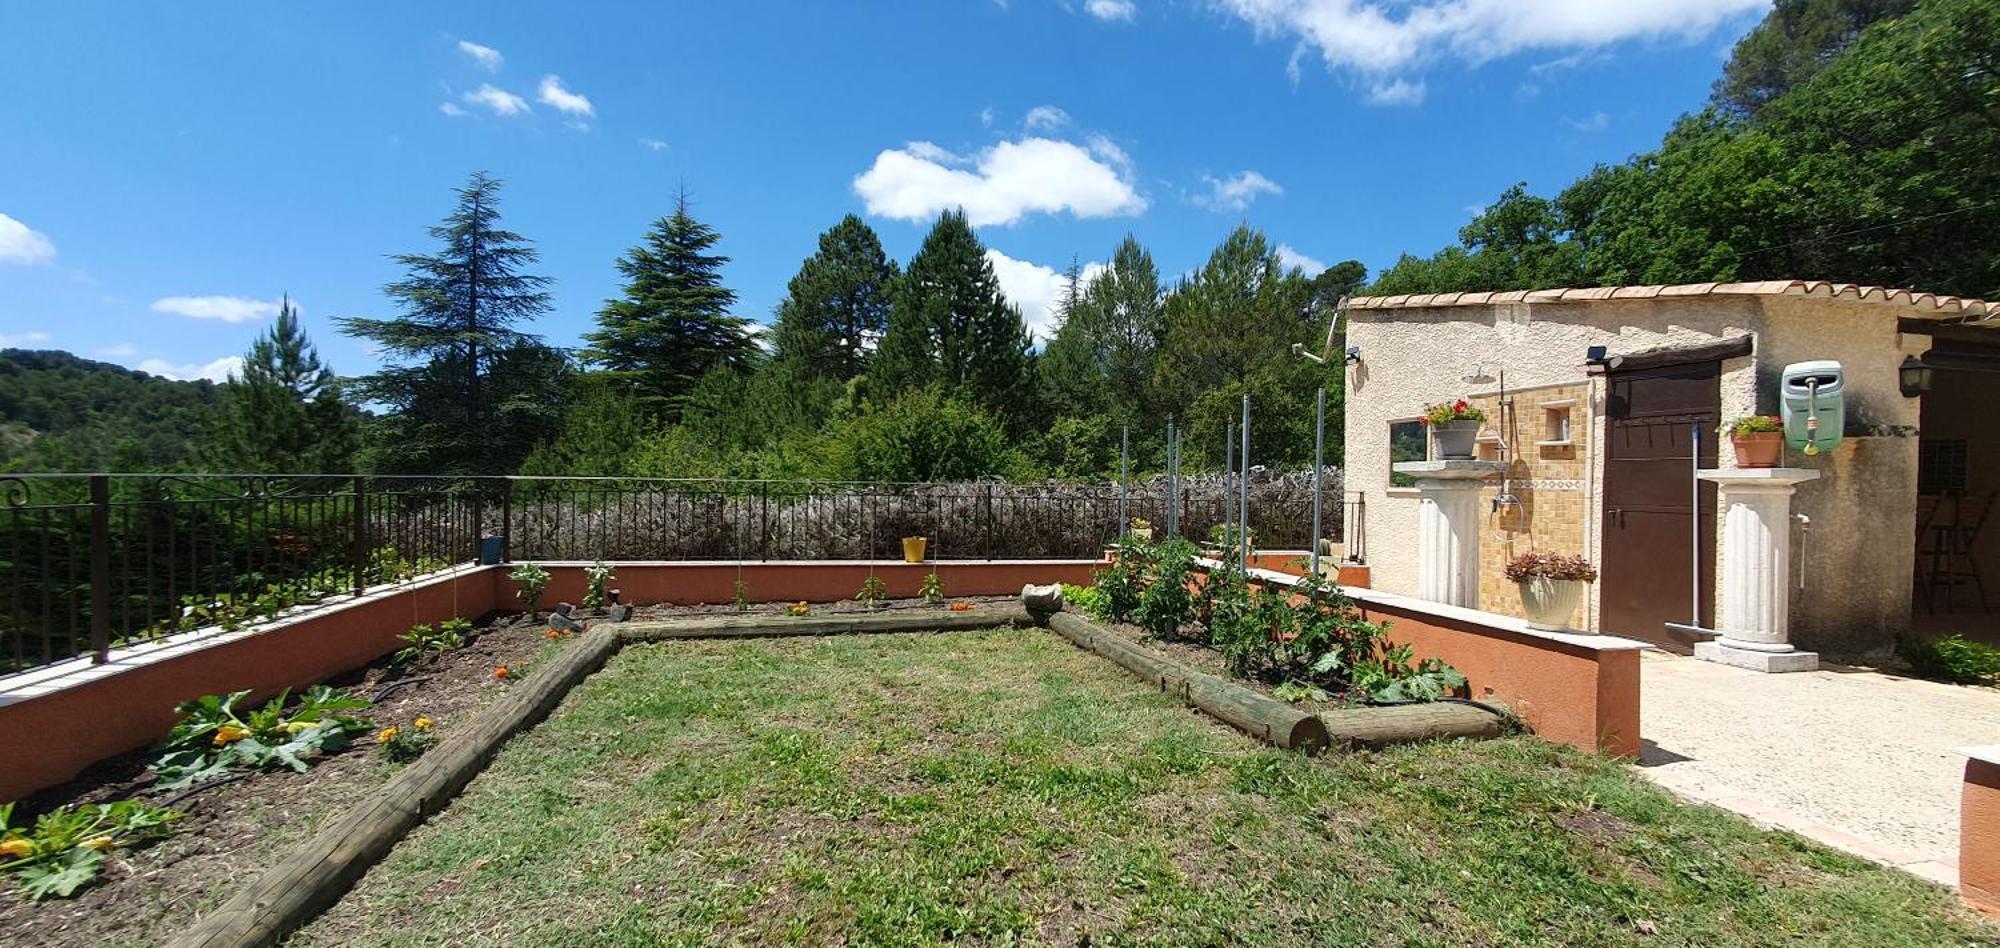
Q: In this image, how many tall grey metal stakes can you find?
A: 6